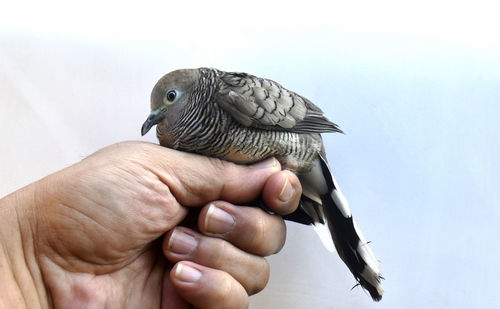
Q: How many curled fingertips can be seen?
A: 4